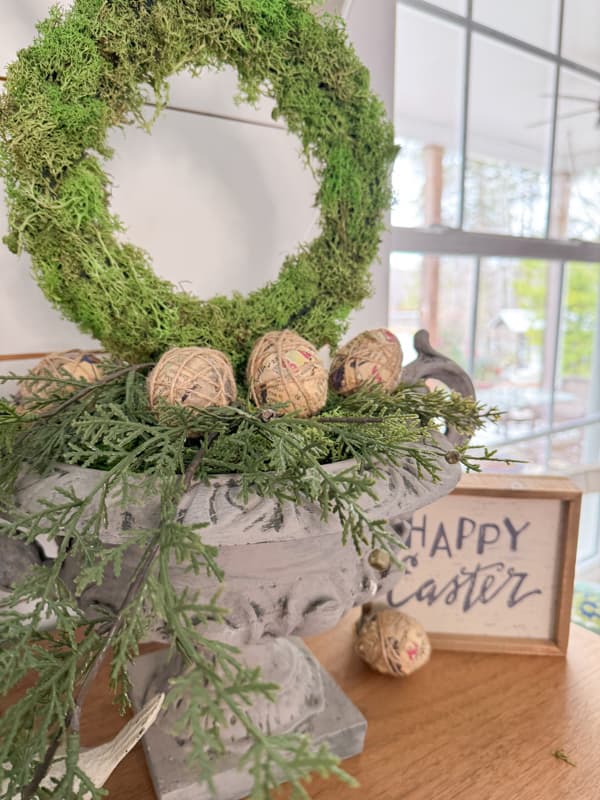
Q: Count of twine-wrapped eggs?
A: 5